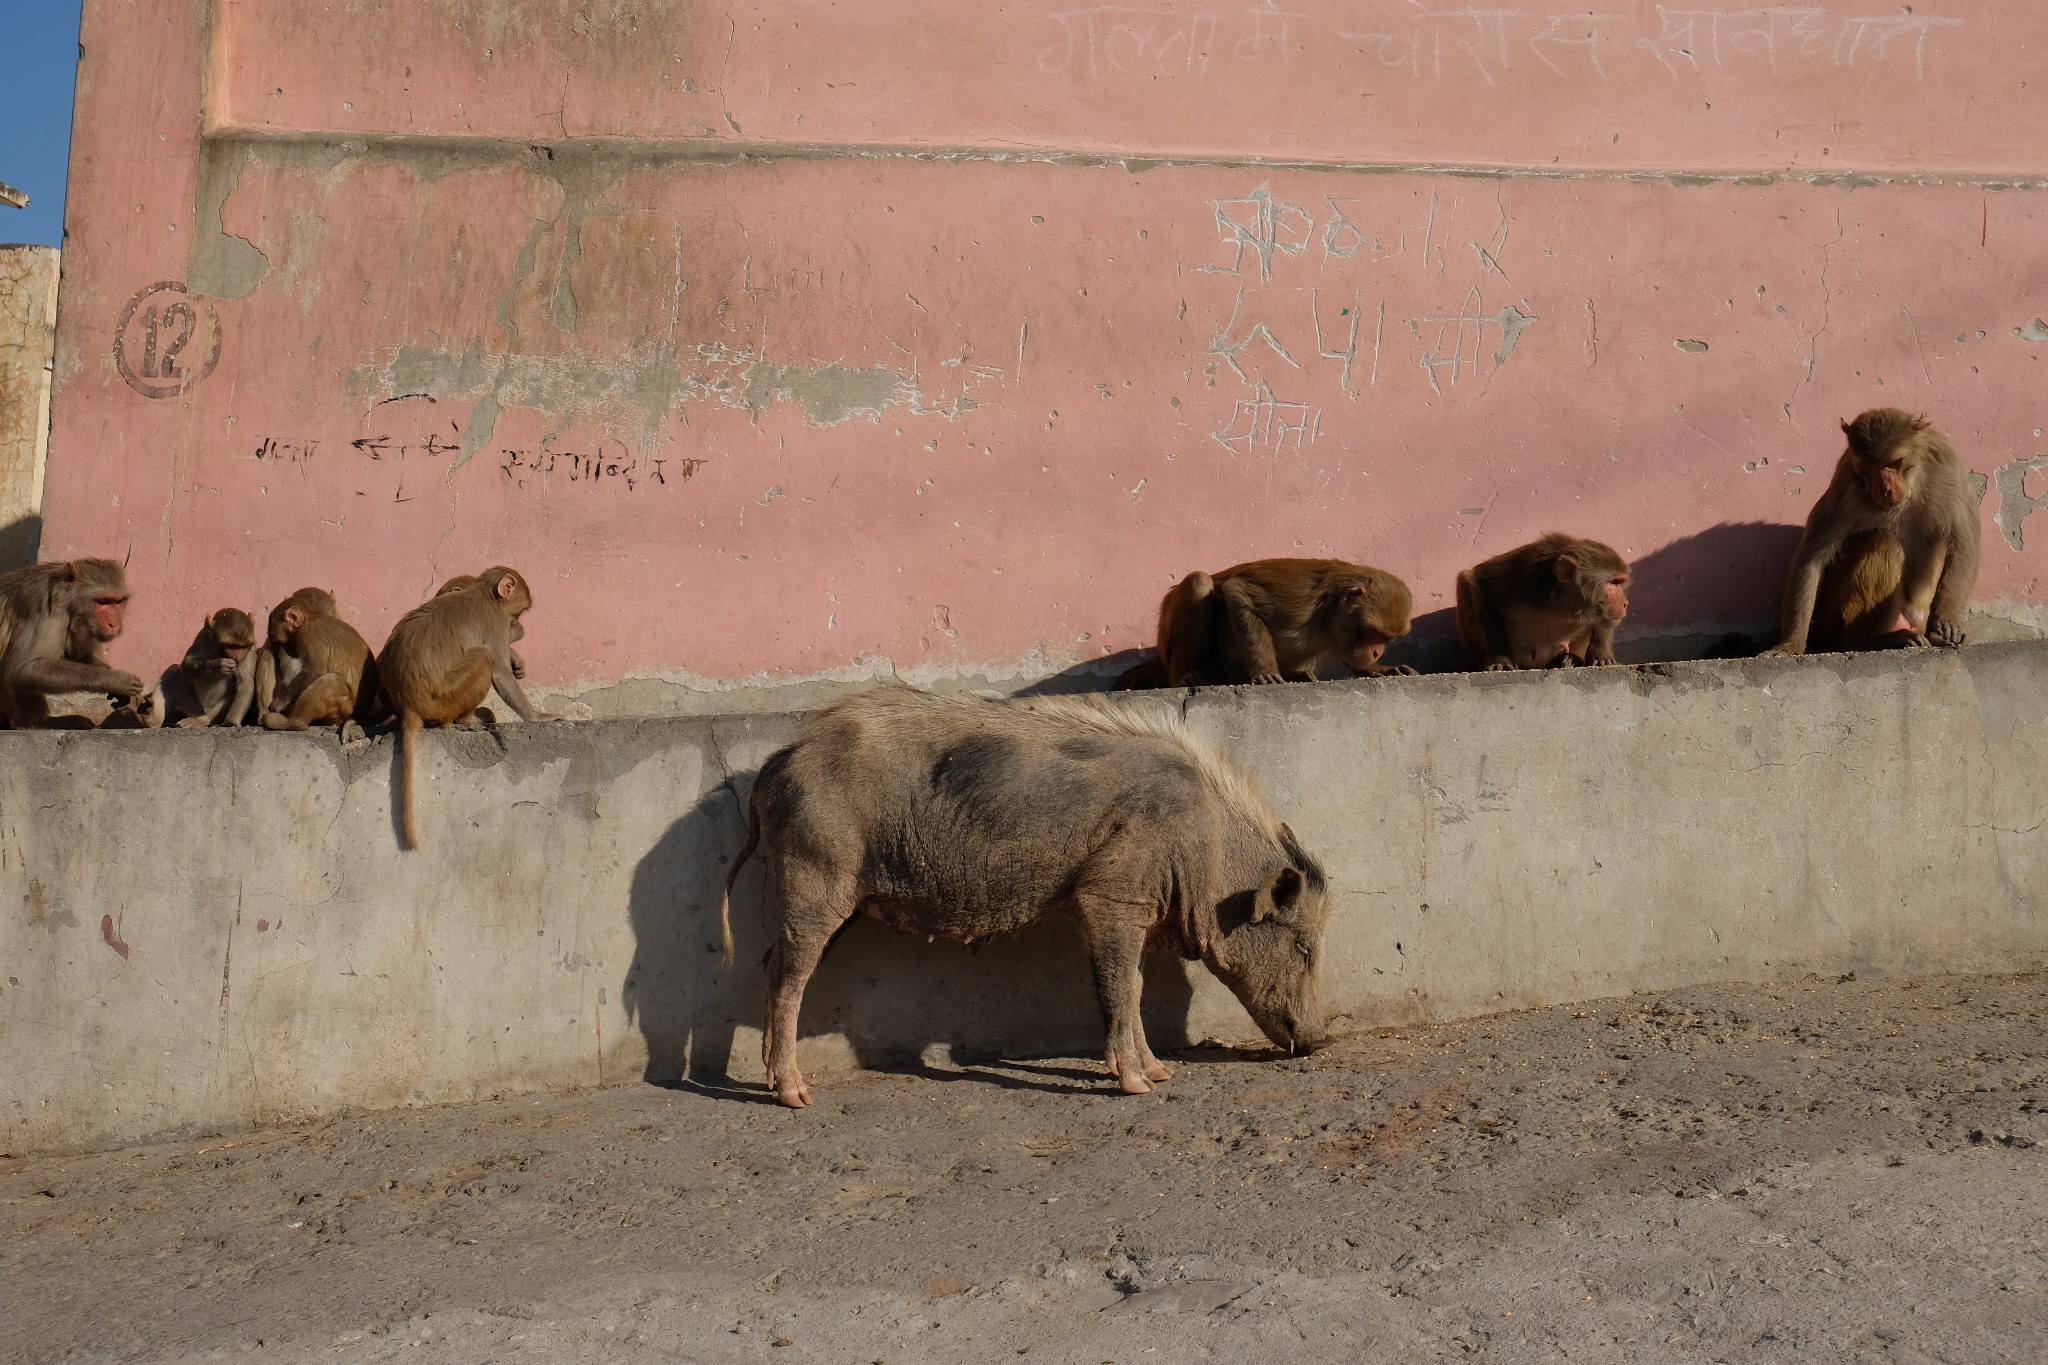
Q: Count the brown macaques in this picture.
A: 9